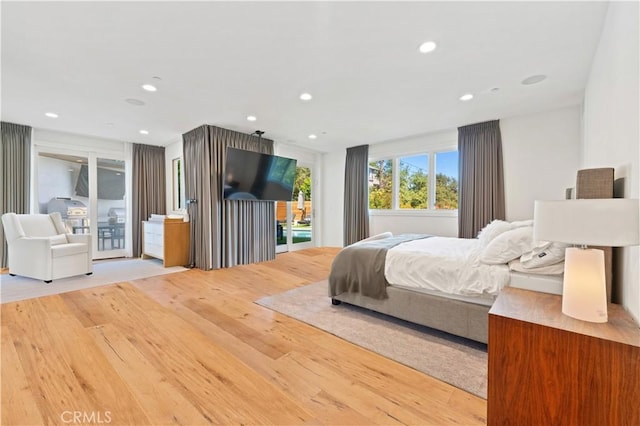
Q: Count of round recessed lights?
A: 8